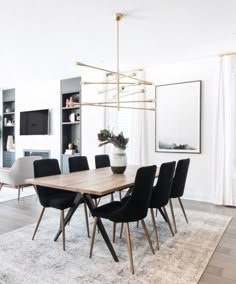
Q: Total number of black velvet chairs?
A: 6